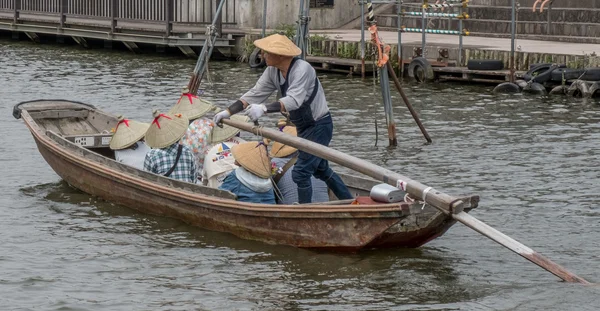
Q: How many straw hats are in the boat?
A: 7